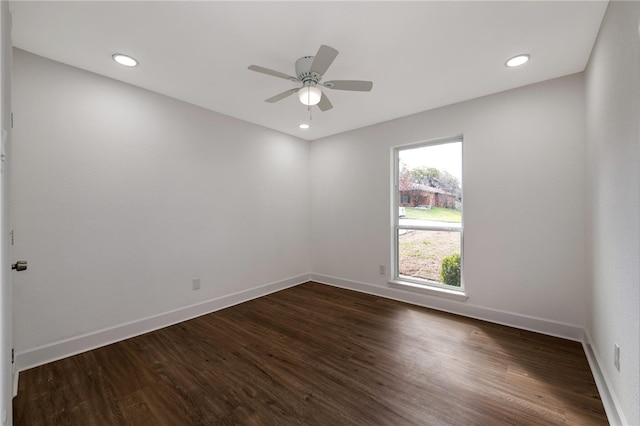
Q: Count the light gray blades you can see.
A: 5